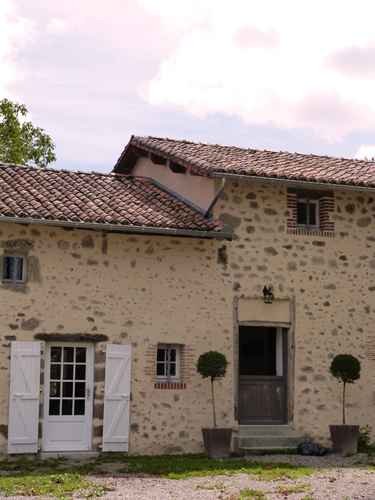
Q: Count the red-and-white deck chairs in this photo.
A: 0